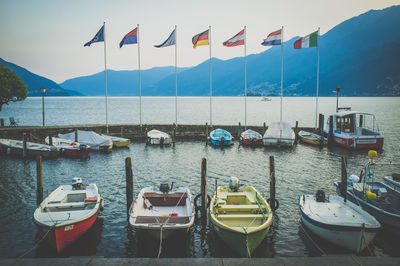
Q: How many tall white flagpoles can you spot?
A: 7